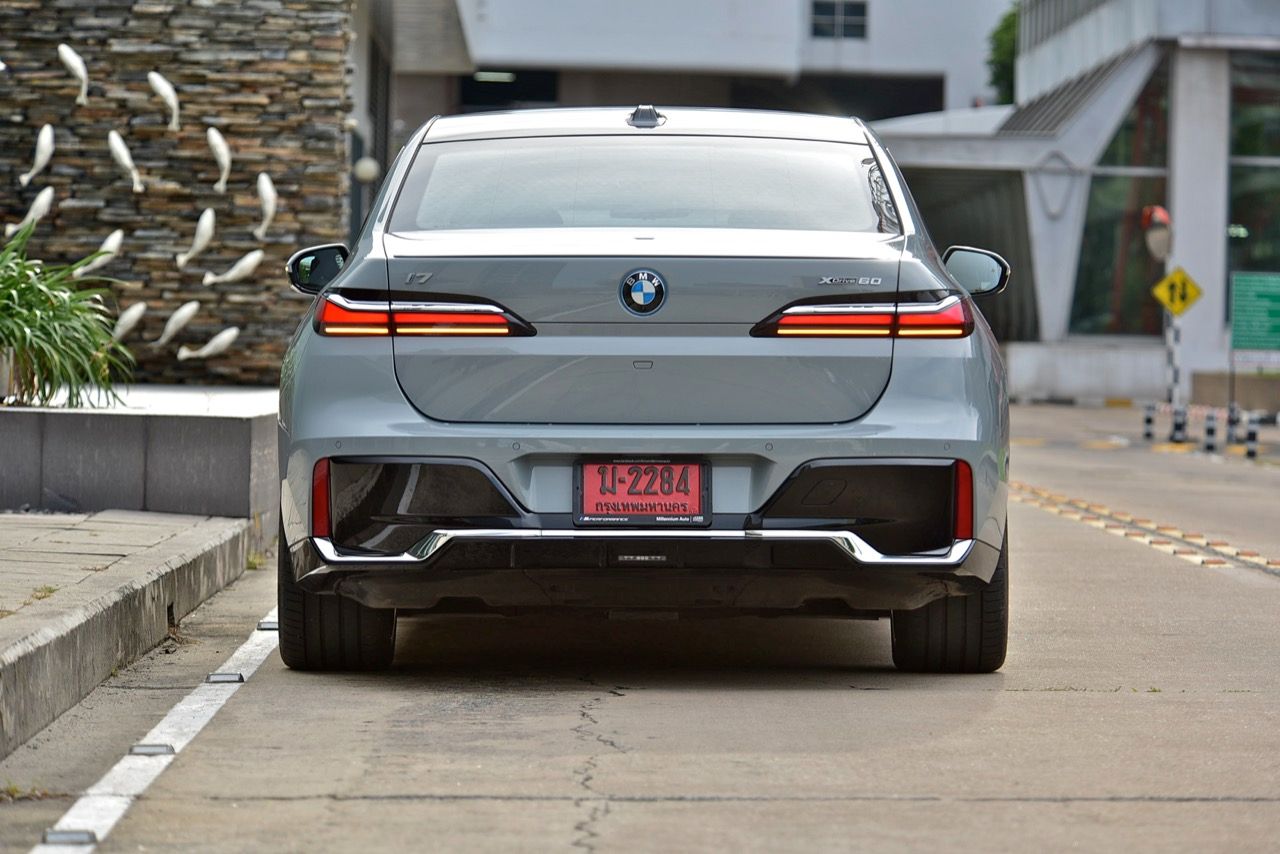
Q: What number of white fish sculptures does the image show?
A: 13